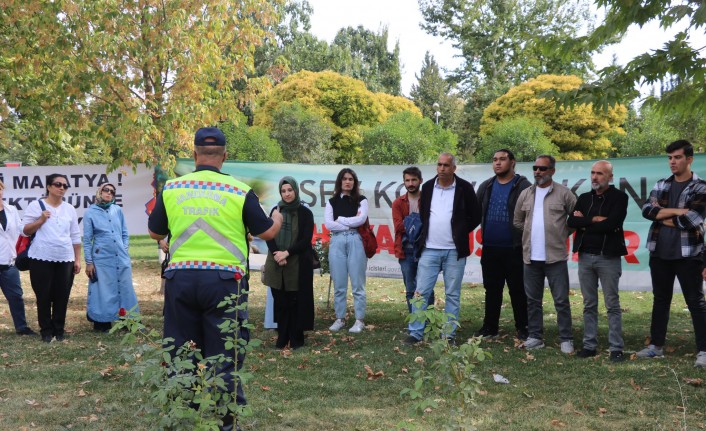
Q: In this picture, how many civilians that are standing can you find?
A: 11